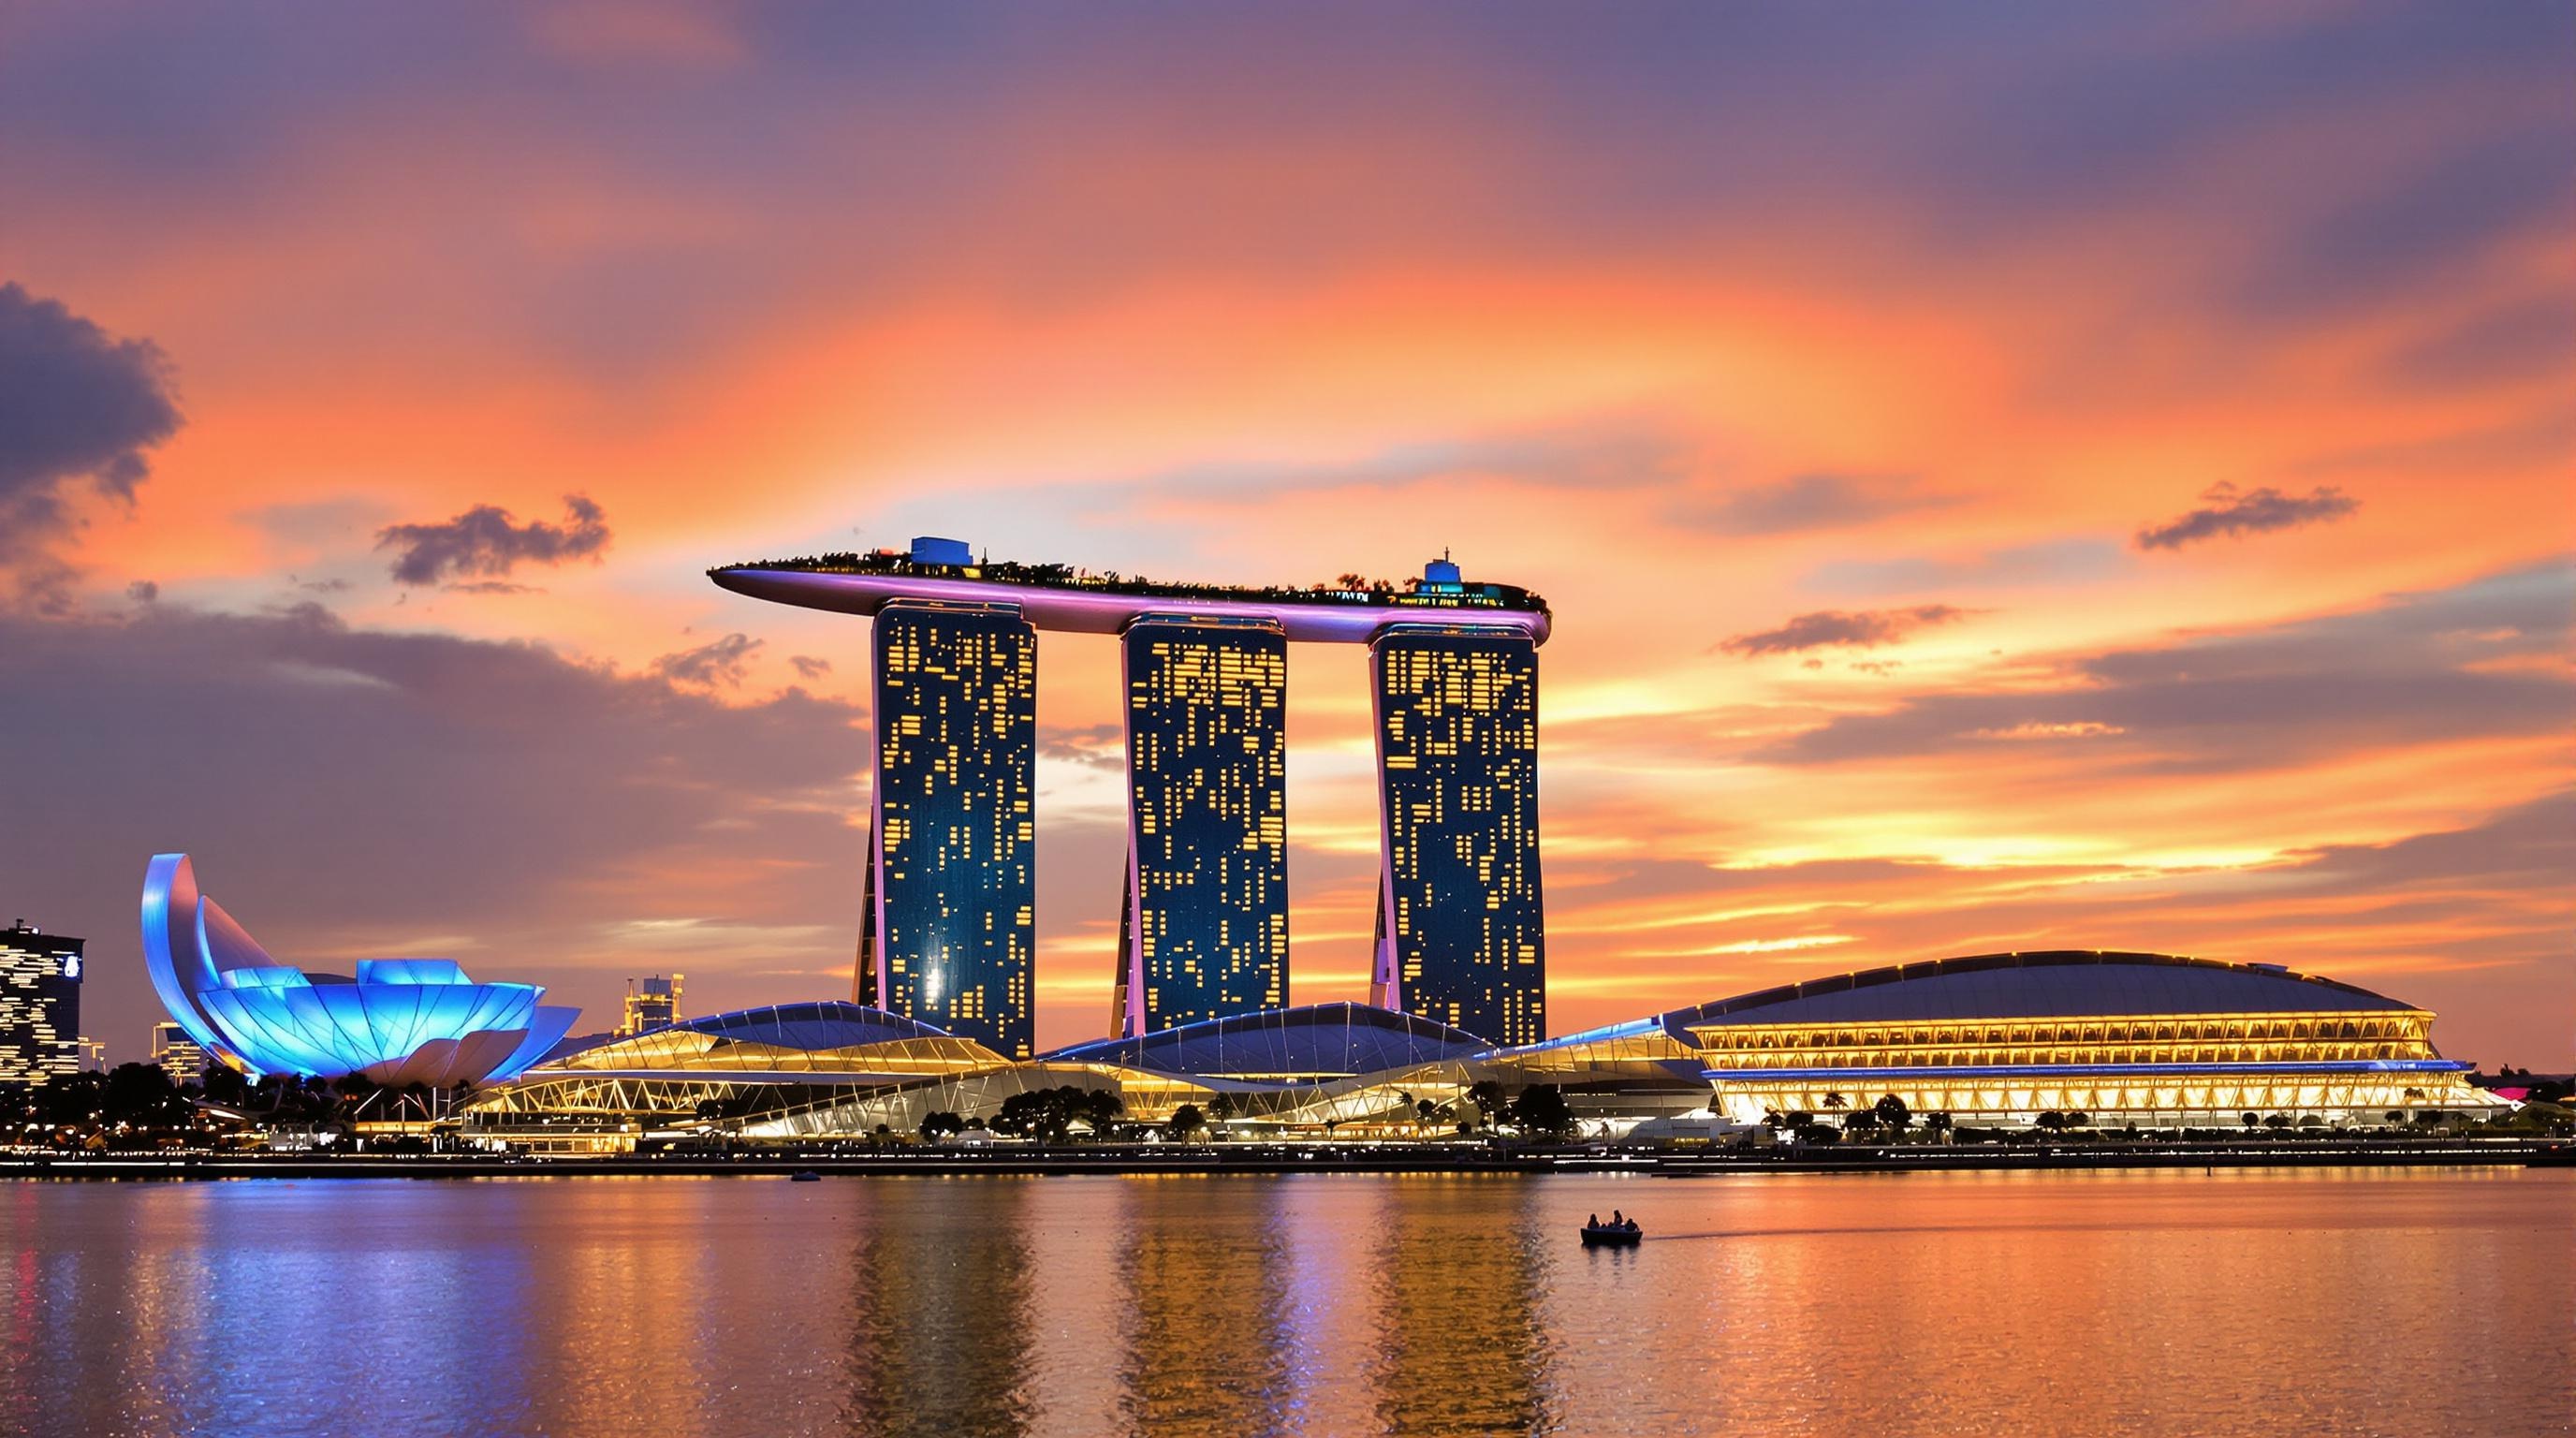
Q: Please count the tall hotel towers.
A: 3